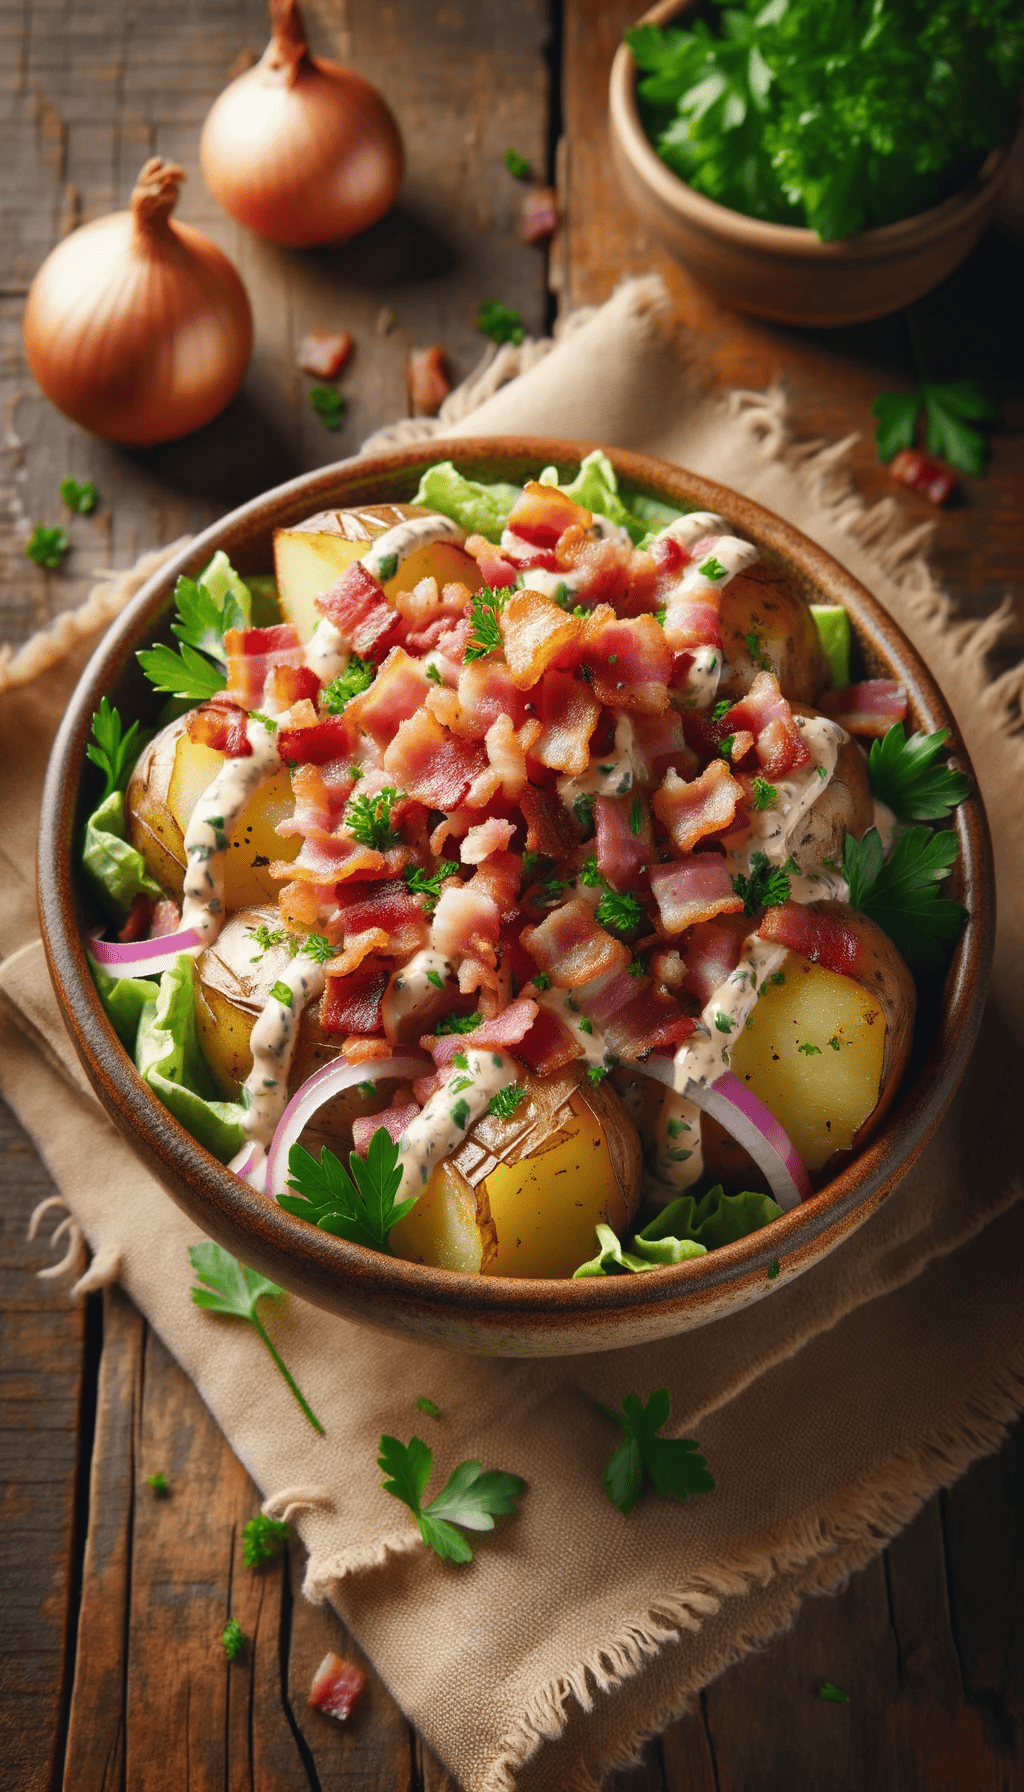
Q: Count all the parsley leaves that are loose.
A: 4